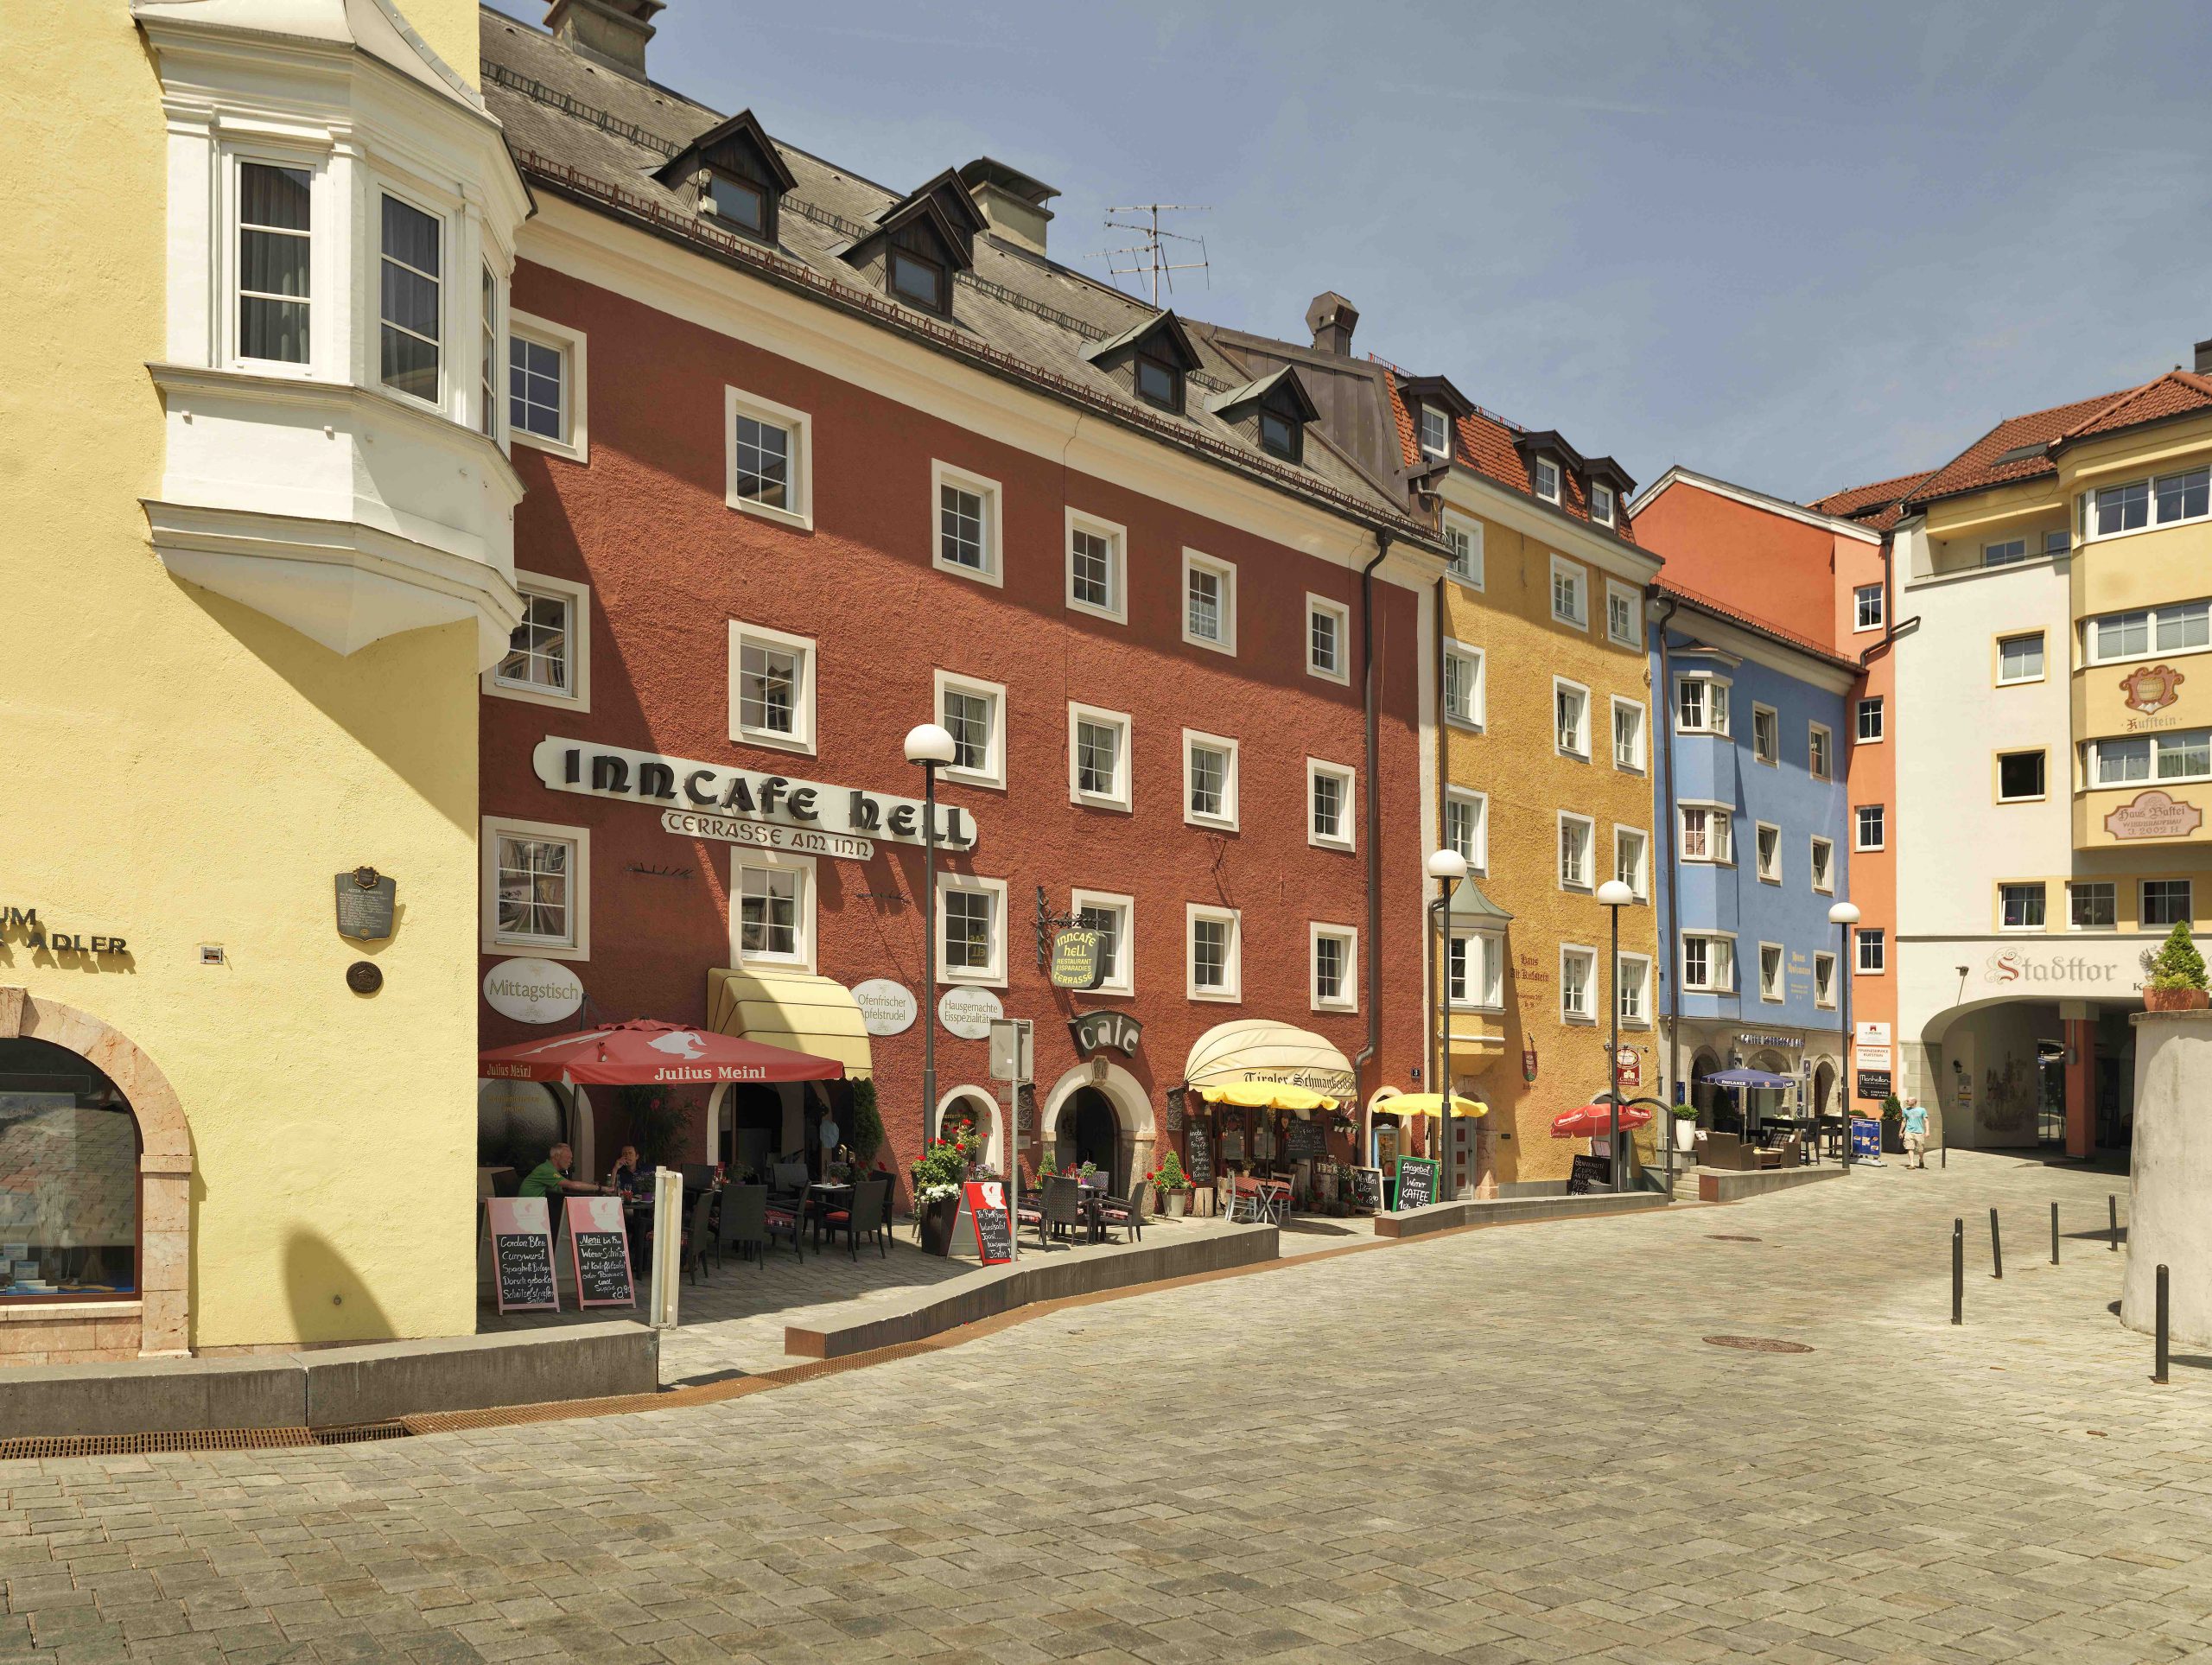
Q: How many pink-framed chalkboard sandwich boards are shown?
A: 2